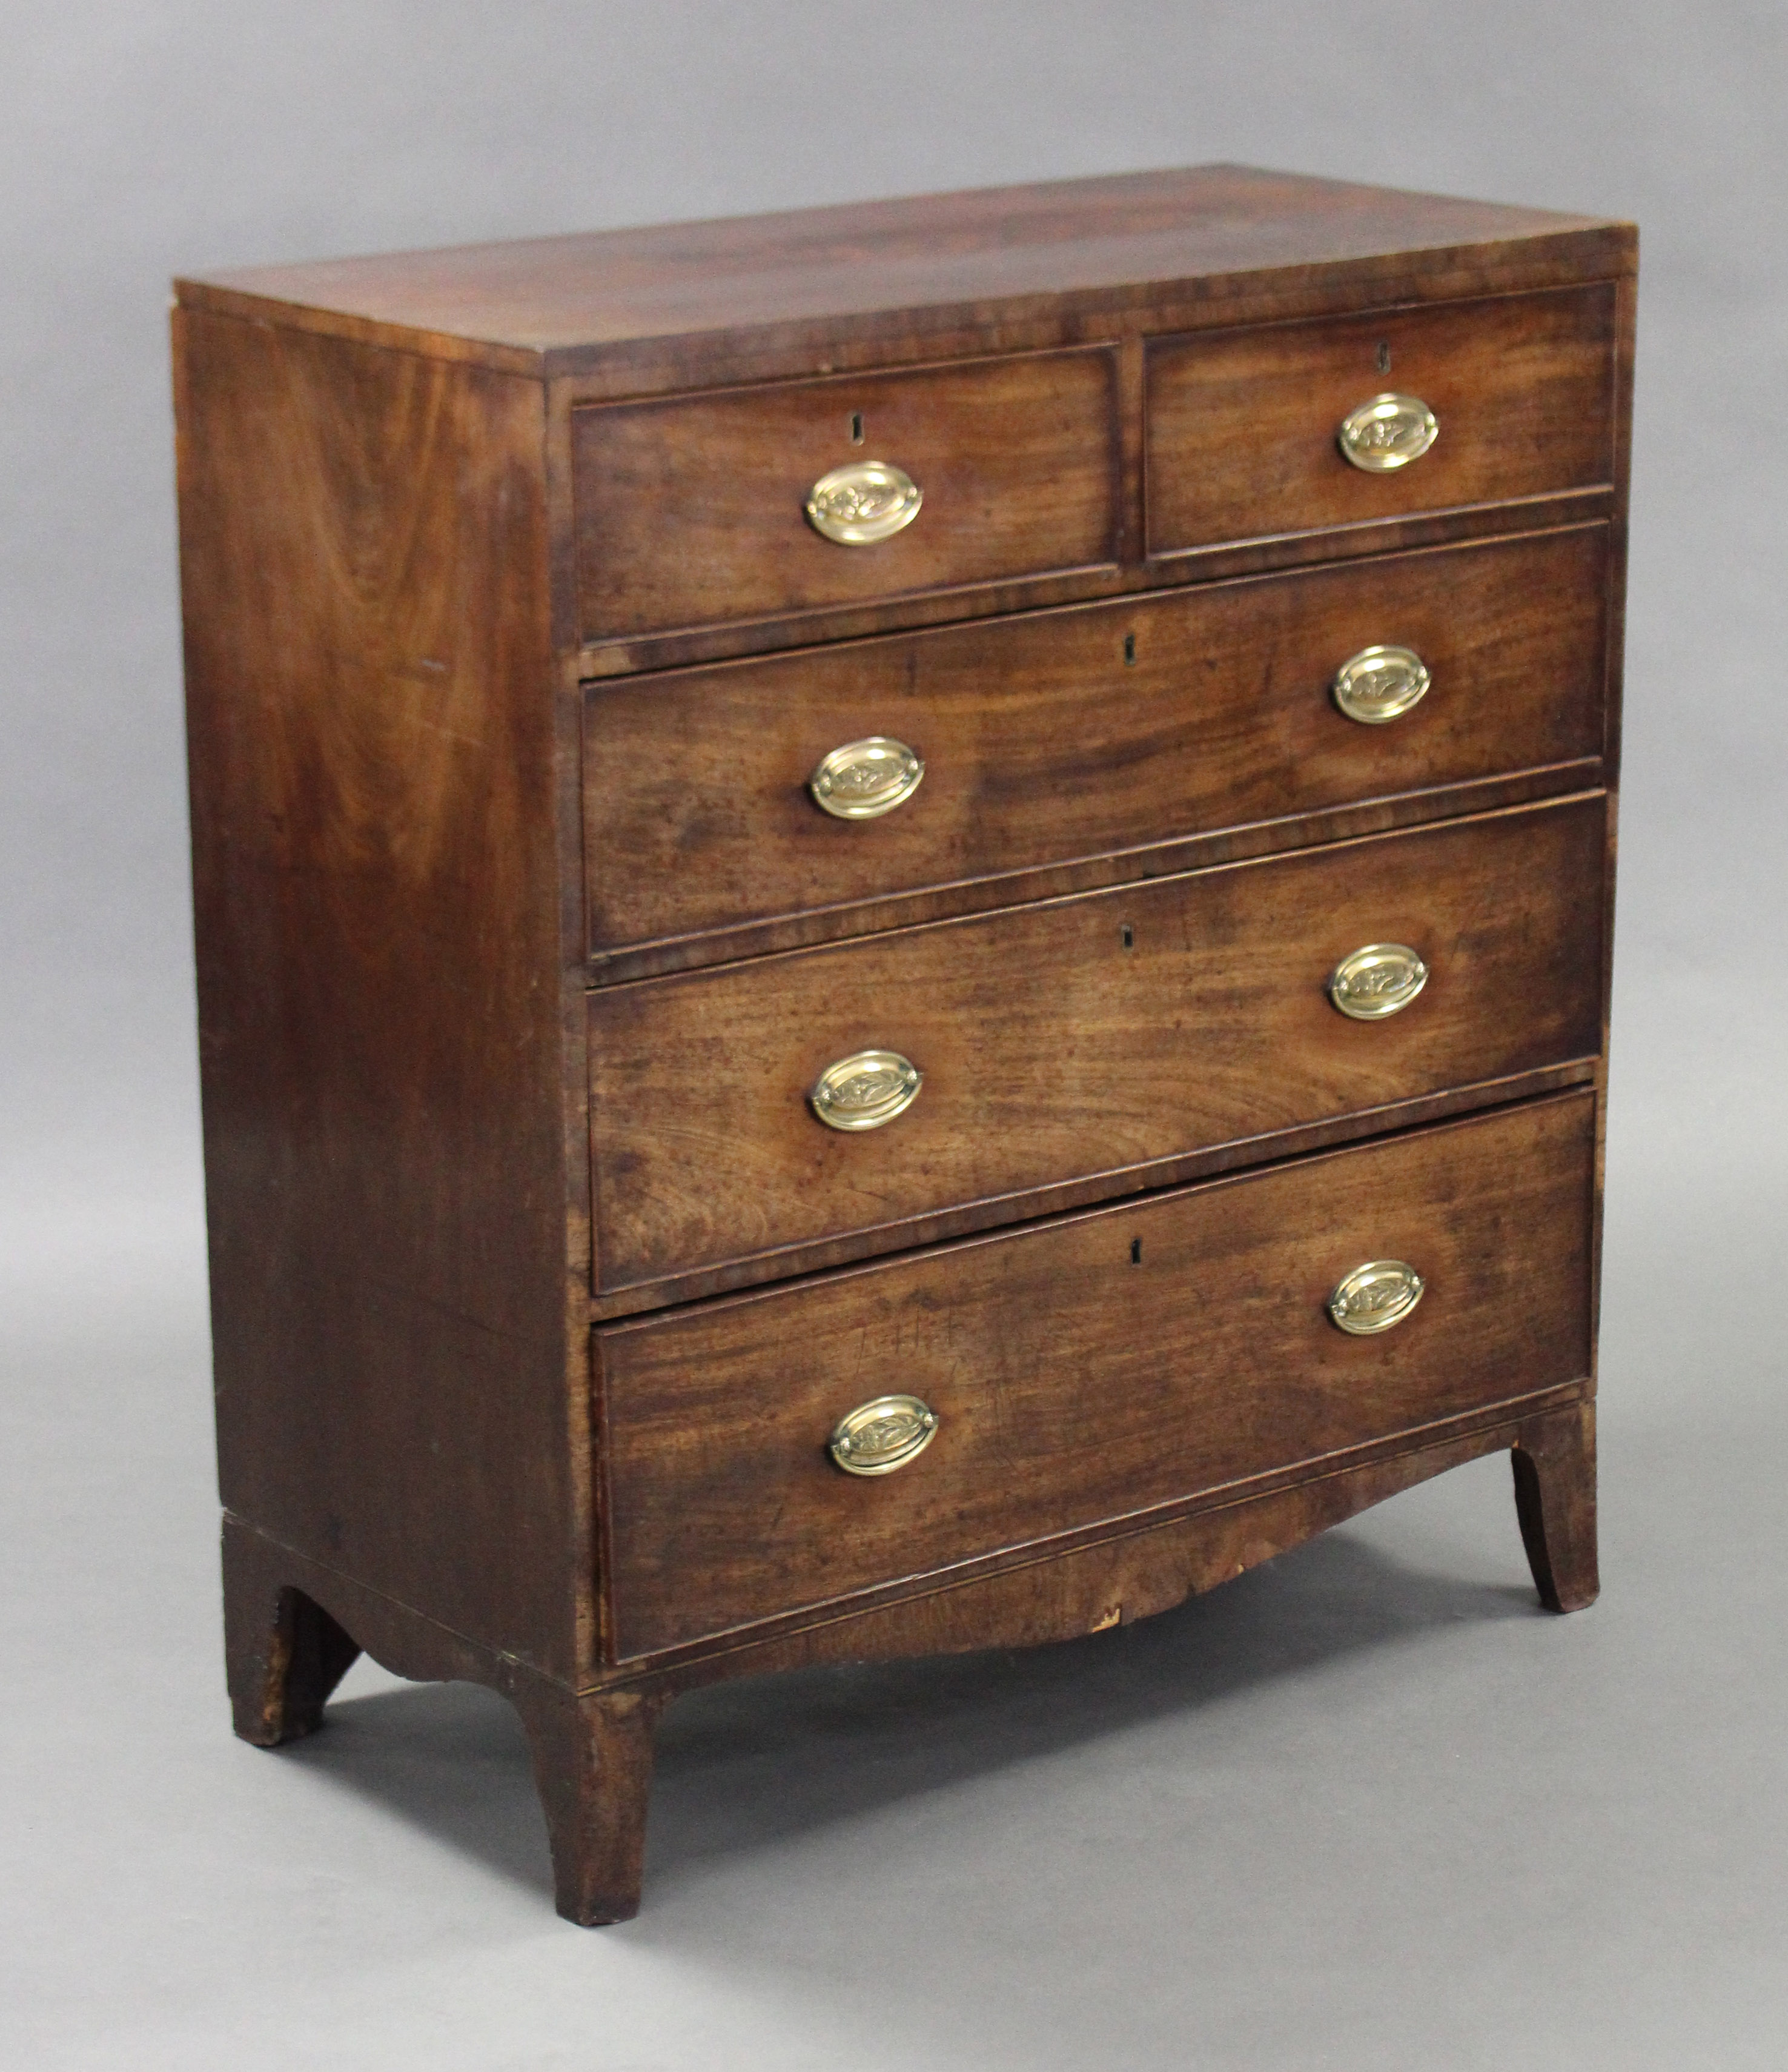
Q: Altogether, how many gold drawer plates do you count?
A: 8